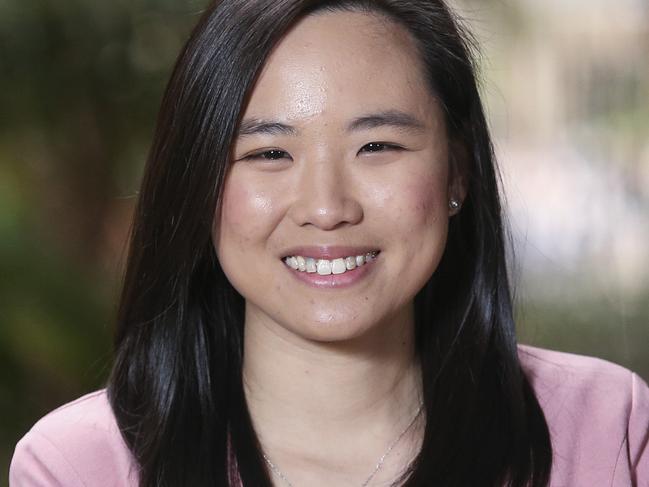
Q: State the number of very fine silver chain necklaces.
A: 1